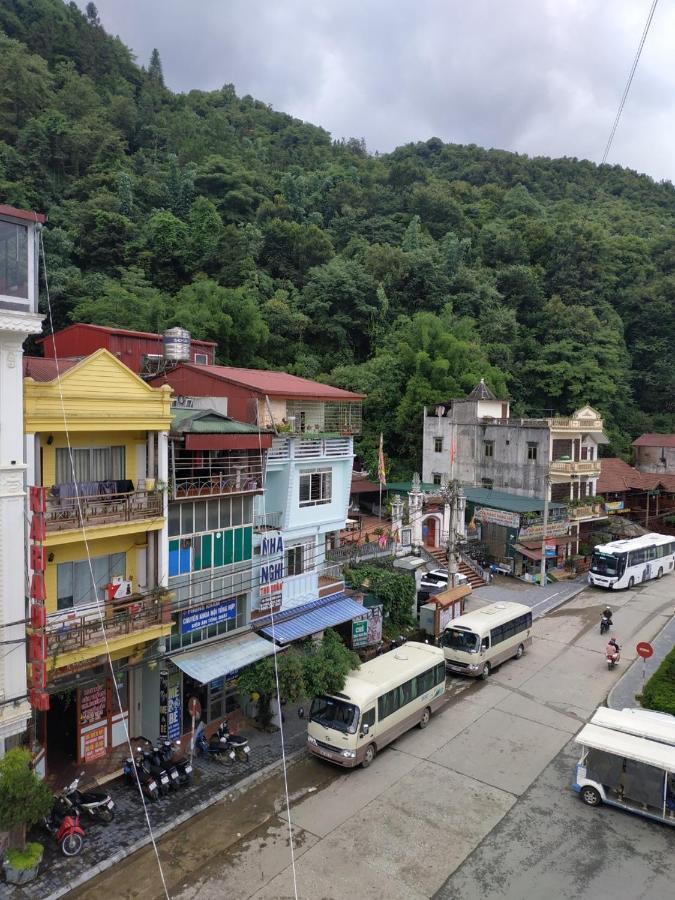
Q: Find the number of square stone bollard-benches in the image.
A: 0